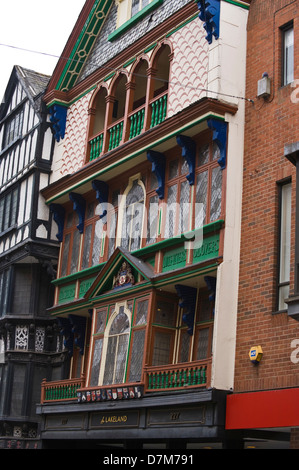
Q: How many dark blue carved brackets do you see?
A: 12